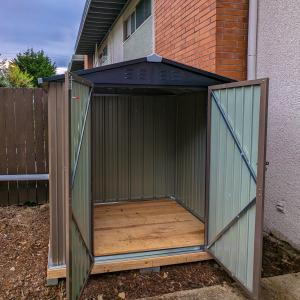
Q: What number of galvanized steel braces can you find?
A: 4